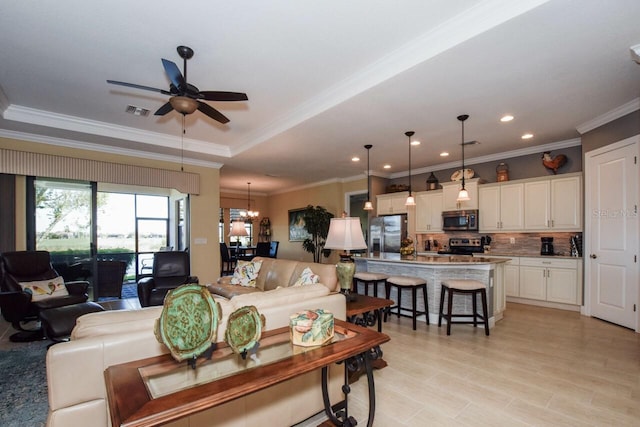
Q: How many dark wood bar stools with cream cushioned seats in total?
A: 3